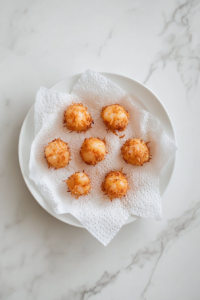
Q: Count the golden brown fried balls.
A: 7